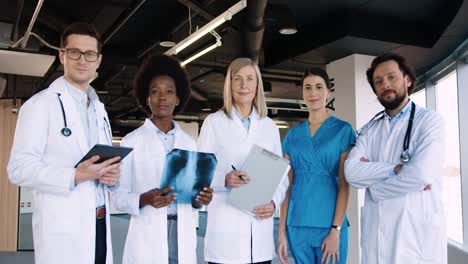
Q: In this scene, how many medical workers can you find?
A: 5